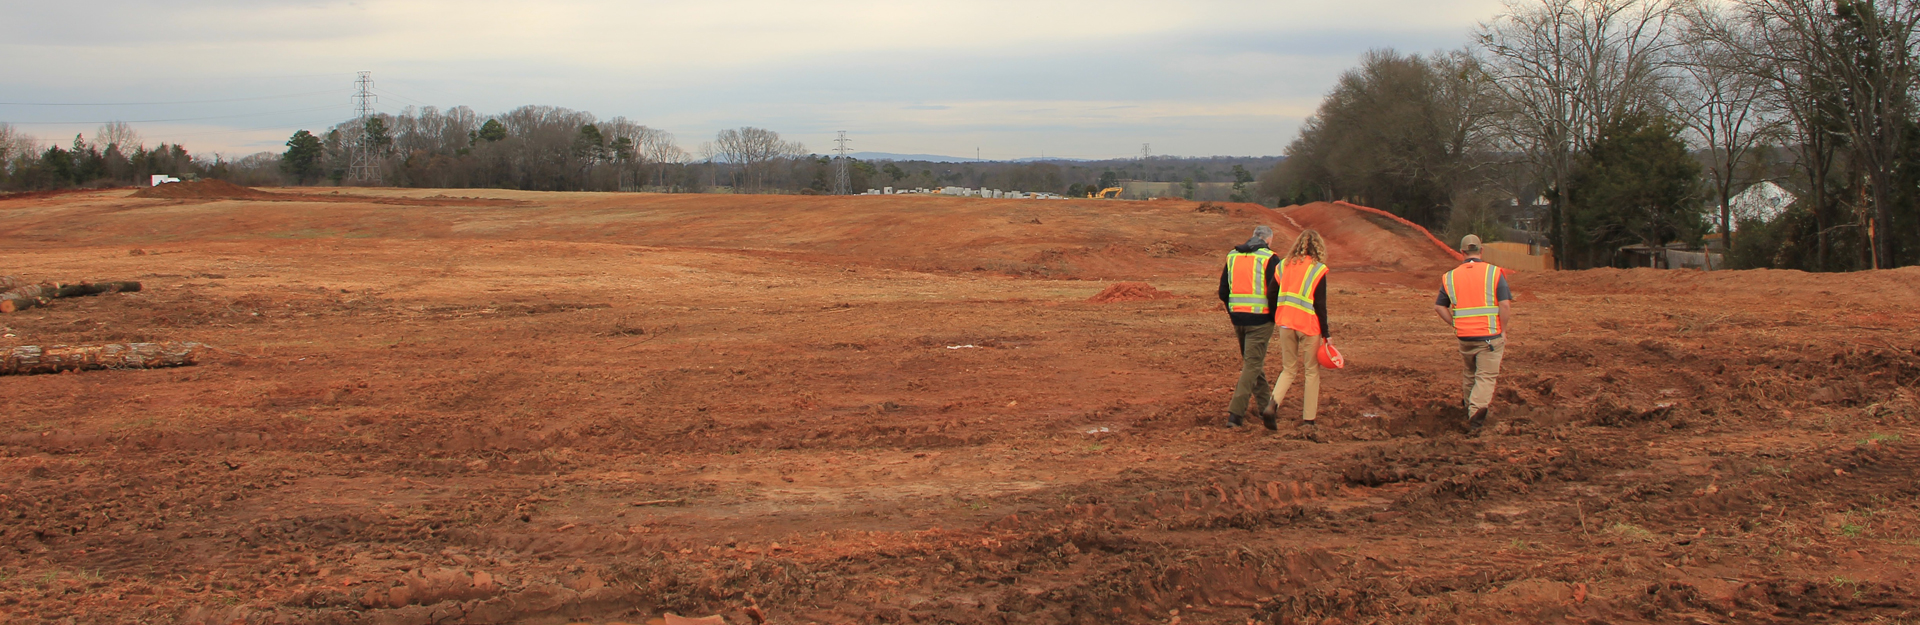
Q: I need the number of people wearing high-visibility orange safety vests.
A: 3